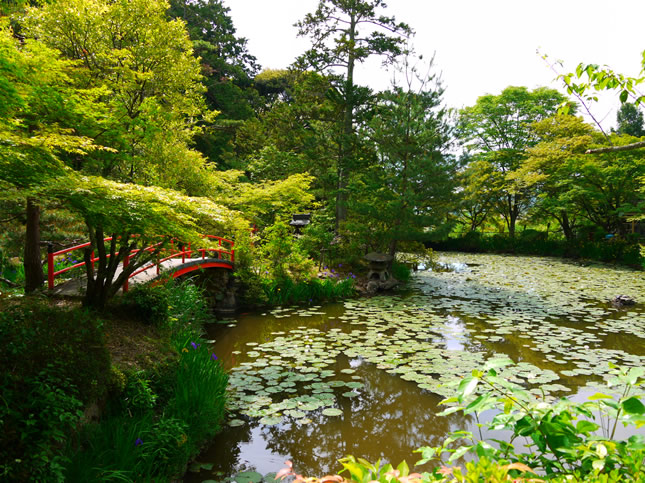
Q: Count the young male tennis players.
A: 0